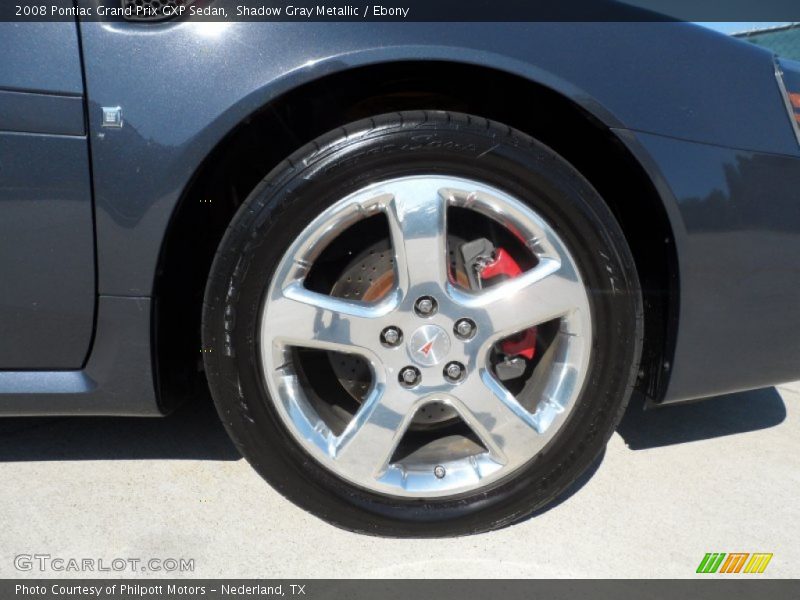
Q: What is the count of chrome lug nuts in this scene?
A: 5